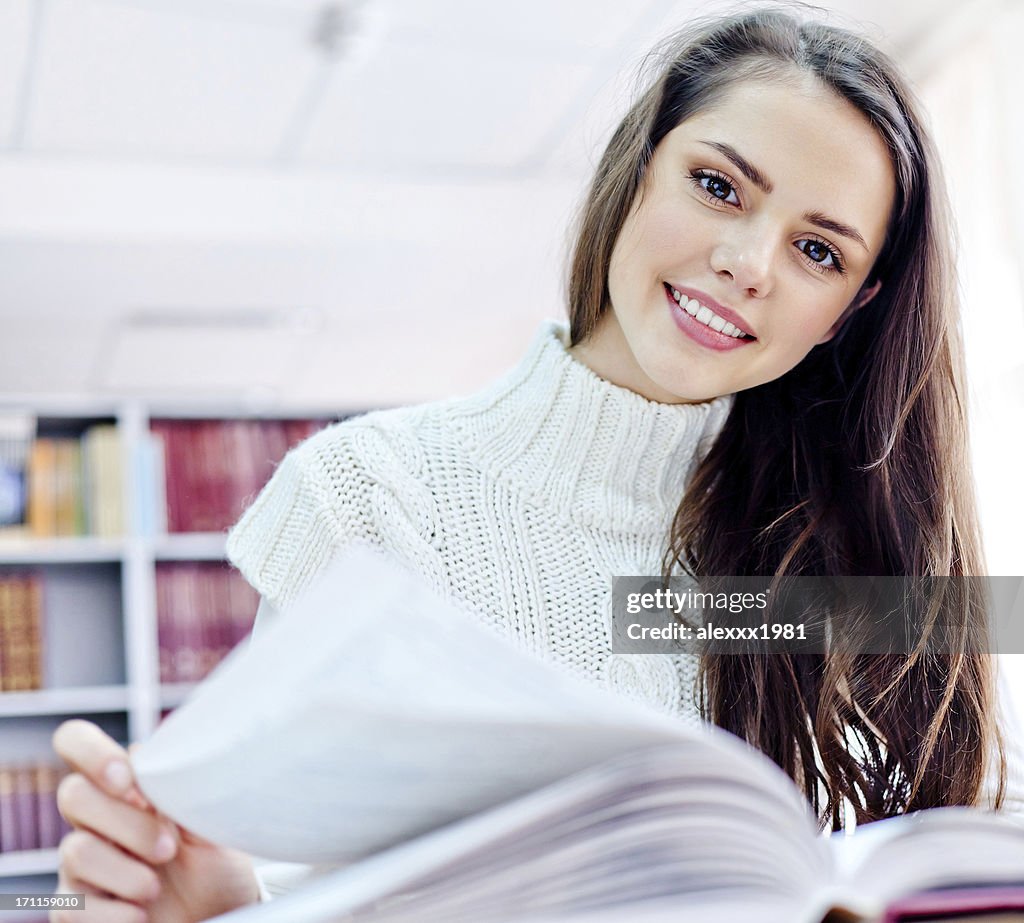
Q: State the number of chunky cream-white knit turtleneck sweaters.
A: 1